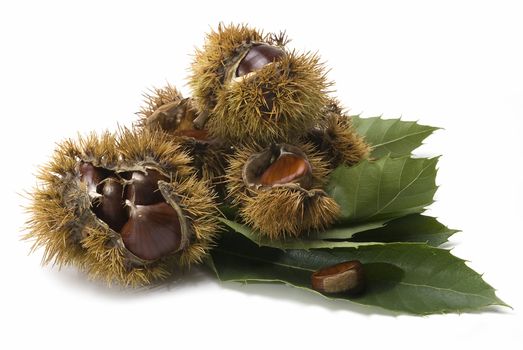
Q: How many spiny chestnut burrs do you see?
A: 5